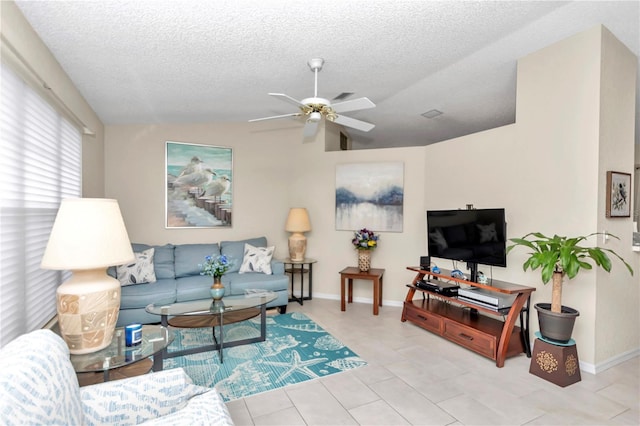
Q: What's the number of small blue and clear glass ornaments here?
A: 2